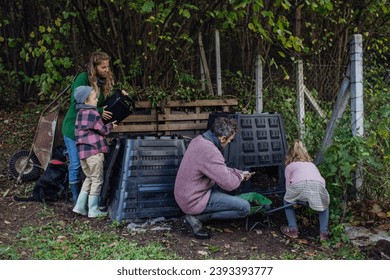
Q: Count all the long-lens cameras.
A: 0